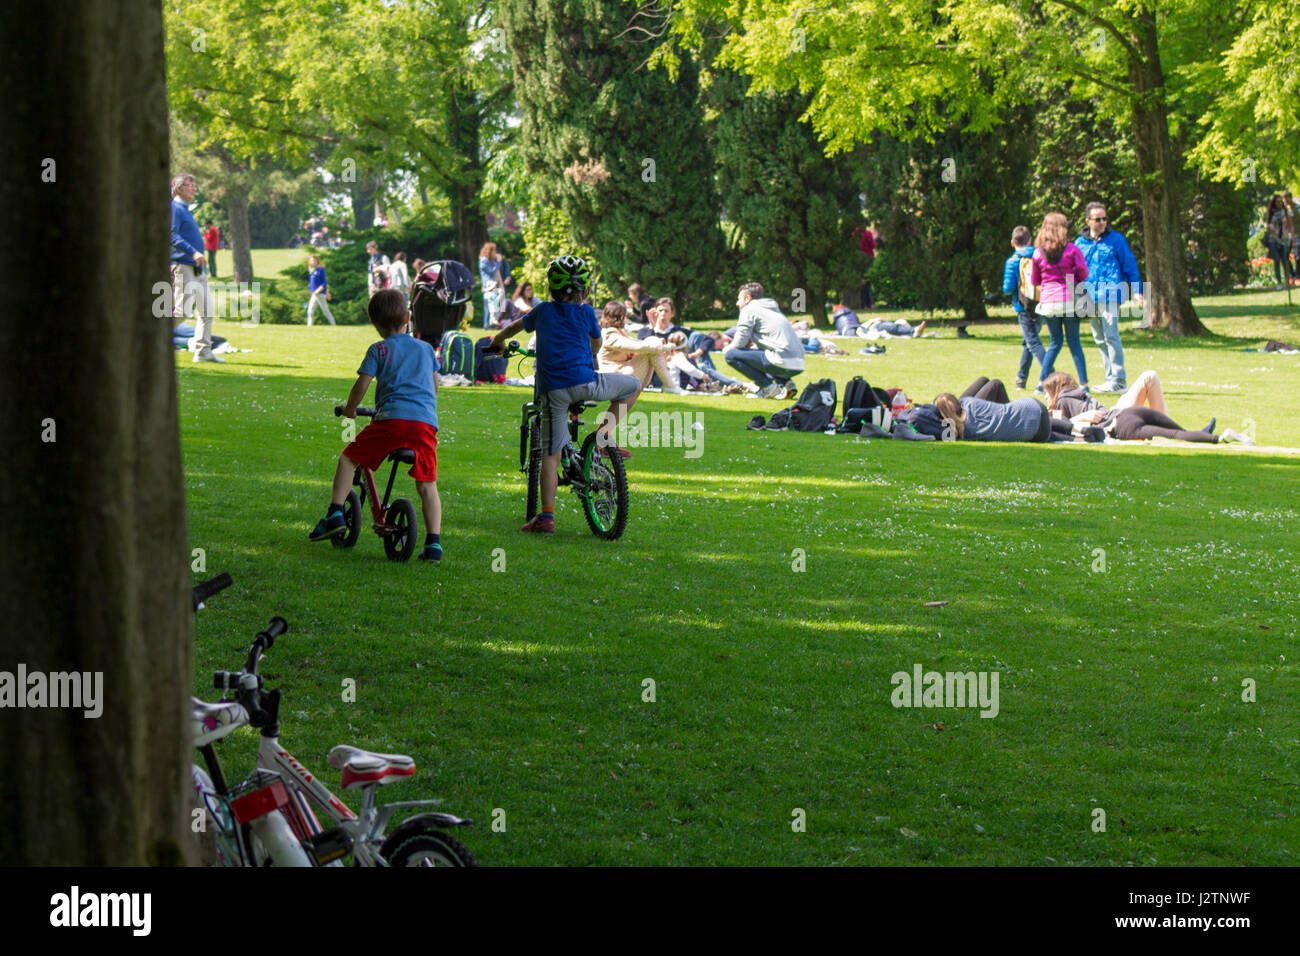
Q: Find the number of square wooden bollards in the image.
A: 0